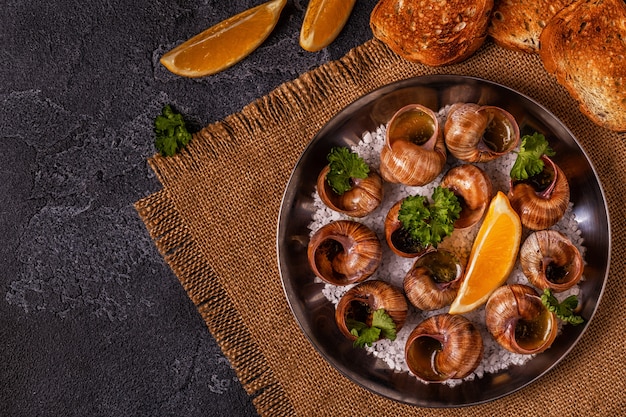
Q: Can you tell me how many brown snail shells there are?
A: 12